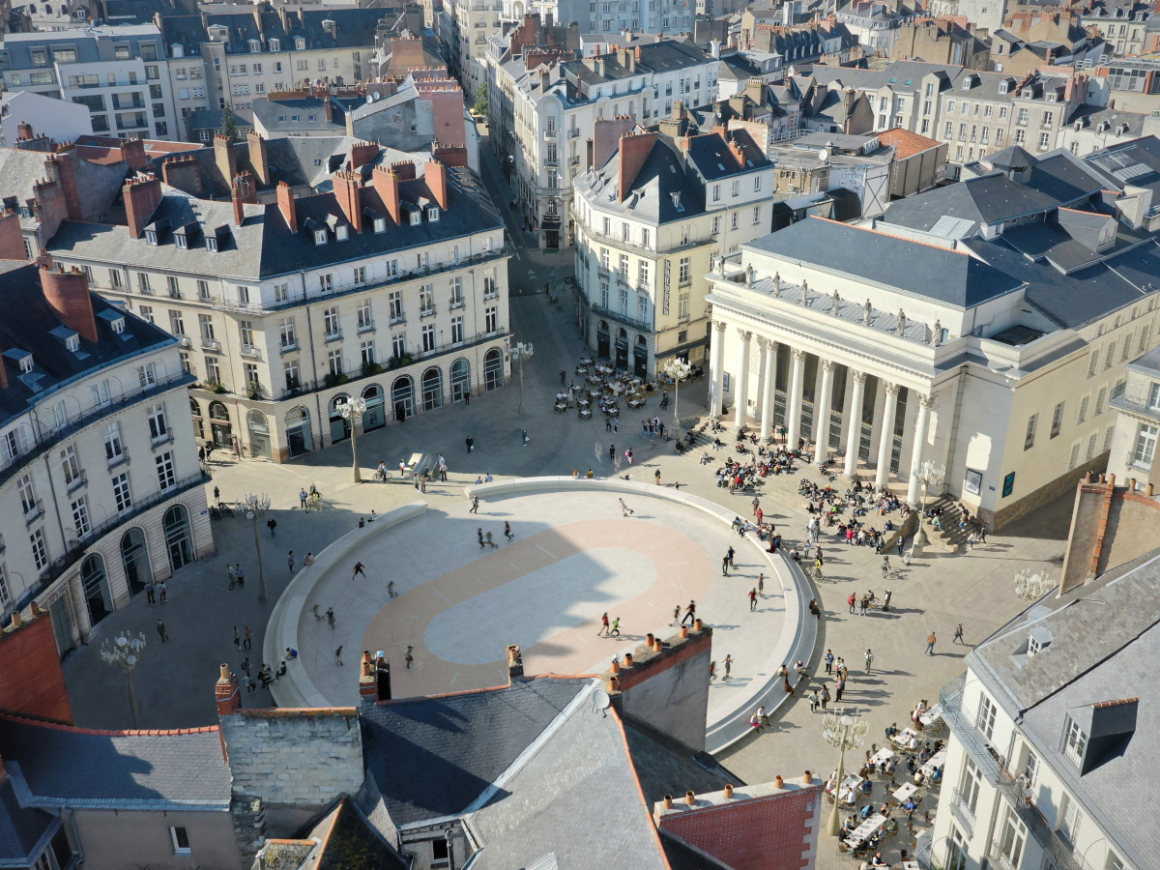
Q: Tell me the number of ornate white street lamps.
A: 8